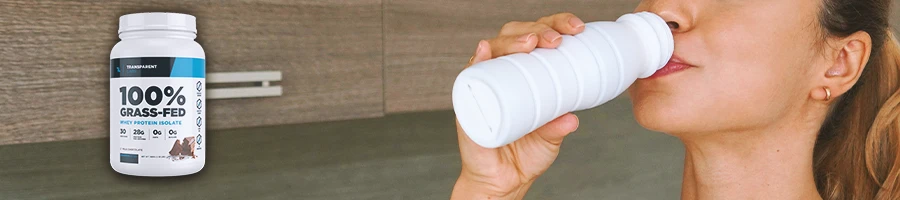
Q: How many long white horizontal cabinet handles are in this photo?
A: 2